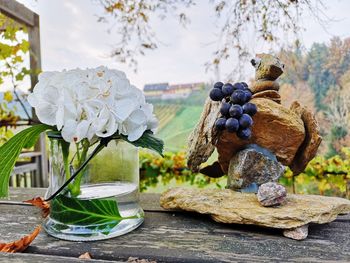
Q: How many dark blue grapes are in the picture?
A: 14